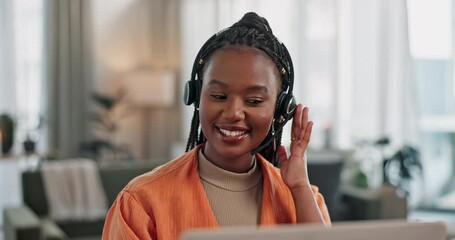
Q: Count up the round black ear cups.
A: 2